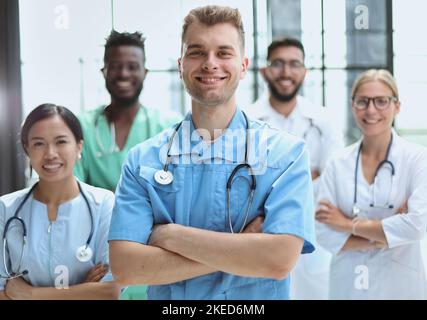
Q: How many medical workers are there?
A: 5